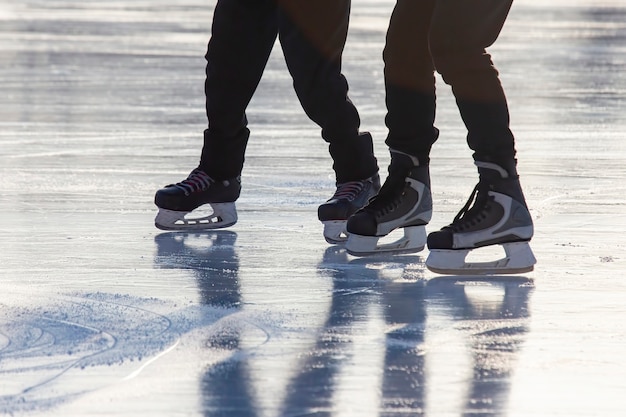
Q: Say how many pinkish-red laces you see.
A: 2